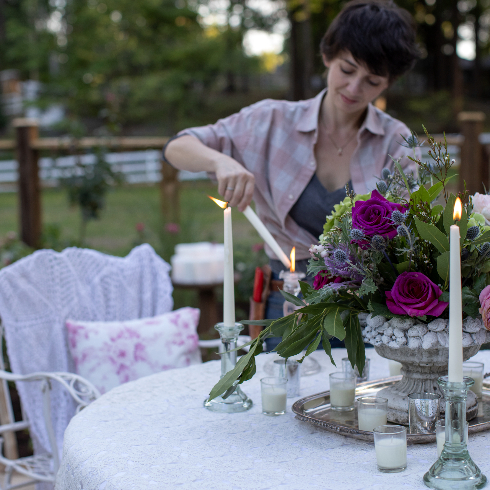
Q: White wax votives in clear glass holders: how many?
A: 7